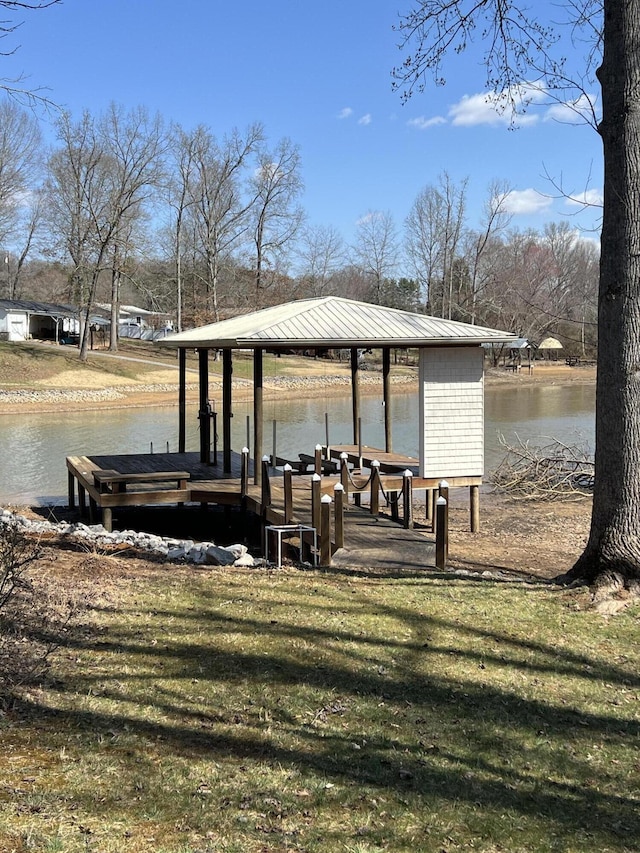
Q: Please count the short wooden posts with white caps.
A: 12